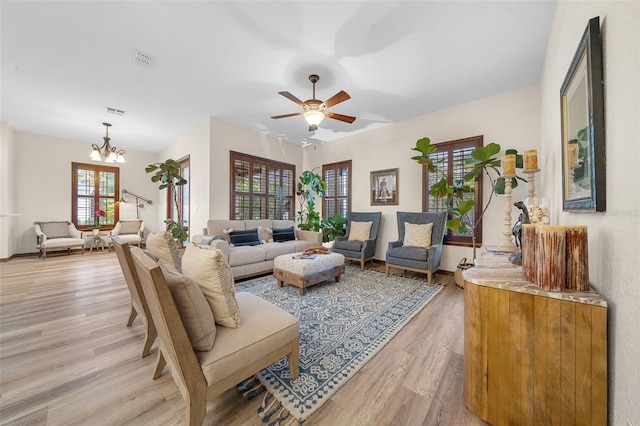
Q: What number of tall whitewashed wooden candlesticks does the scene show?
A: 2